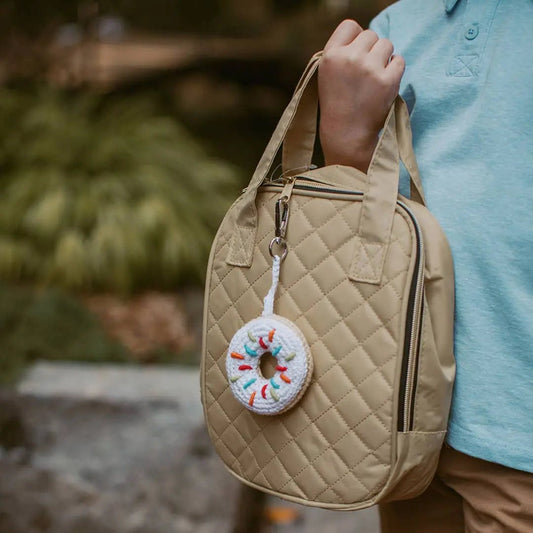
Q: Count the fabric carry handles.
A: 2